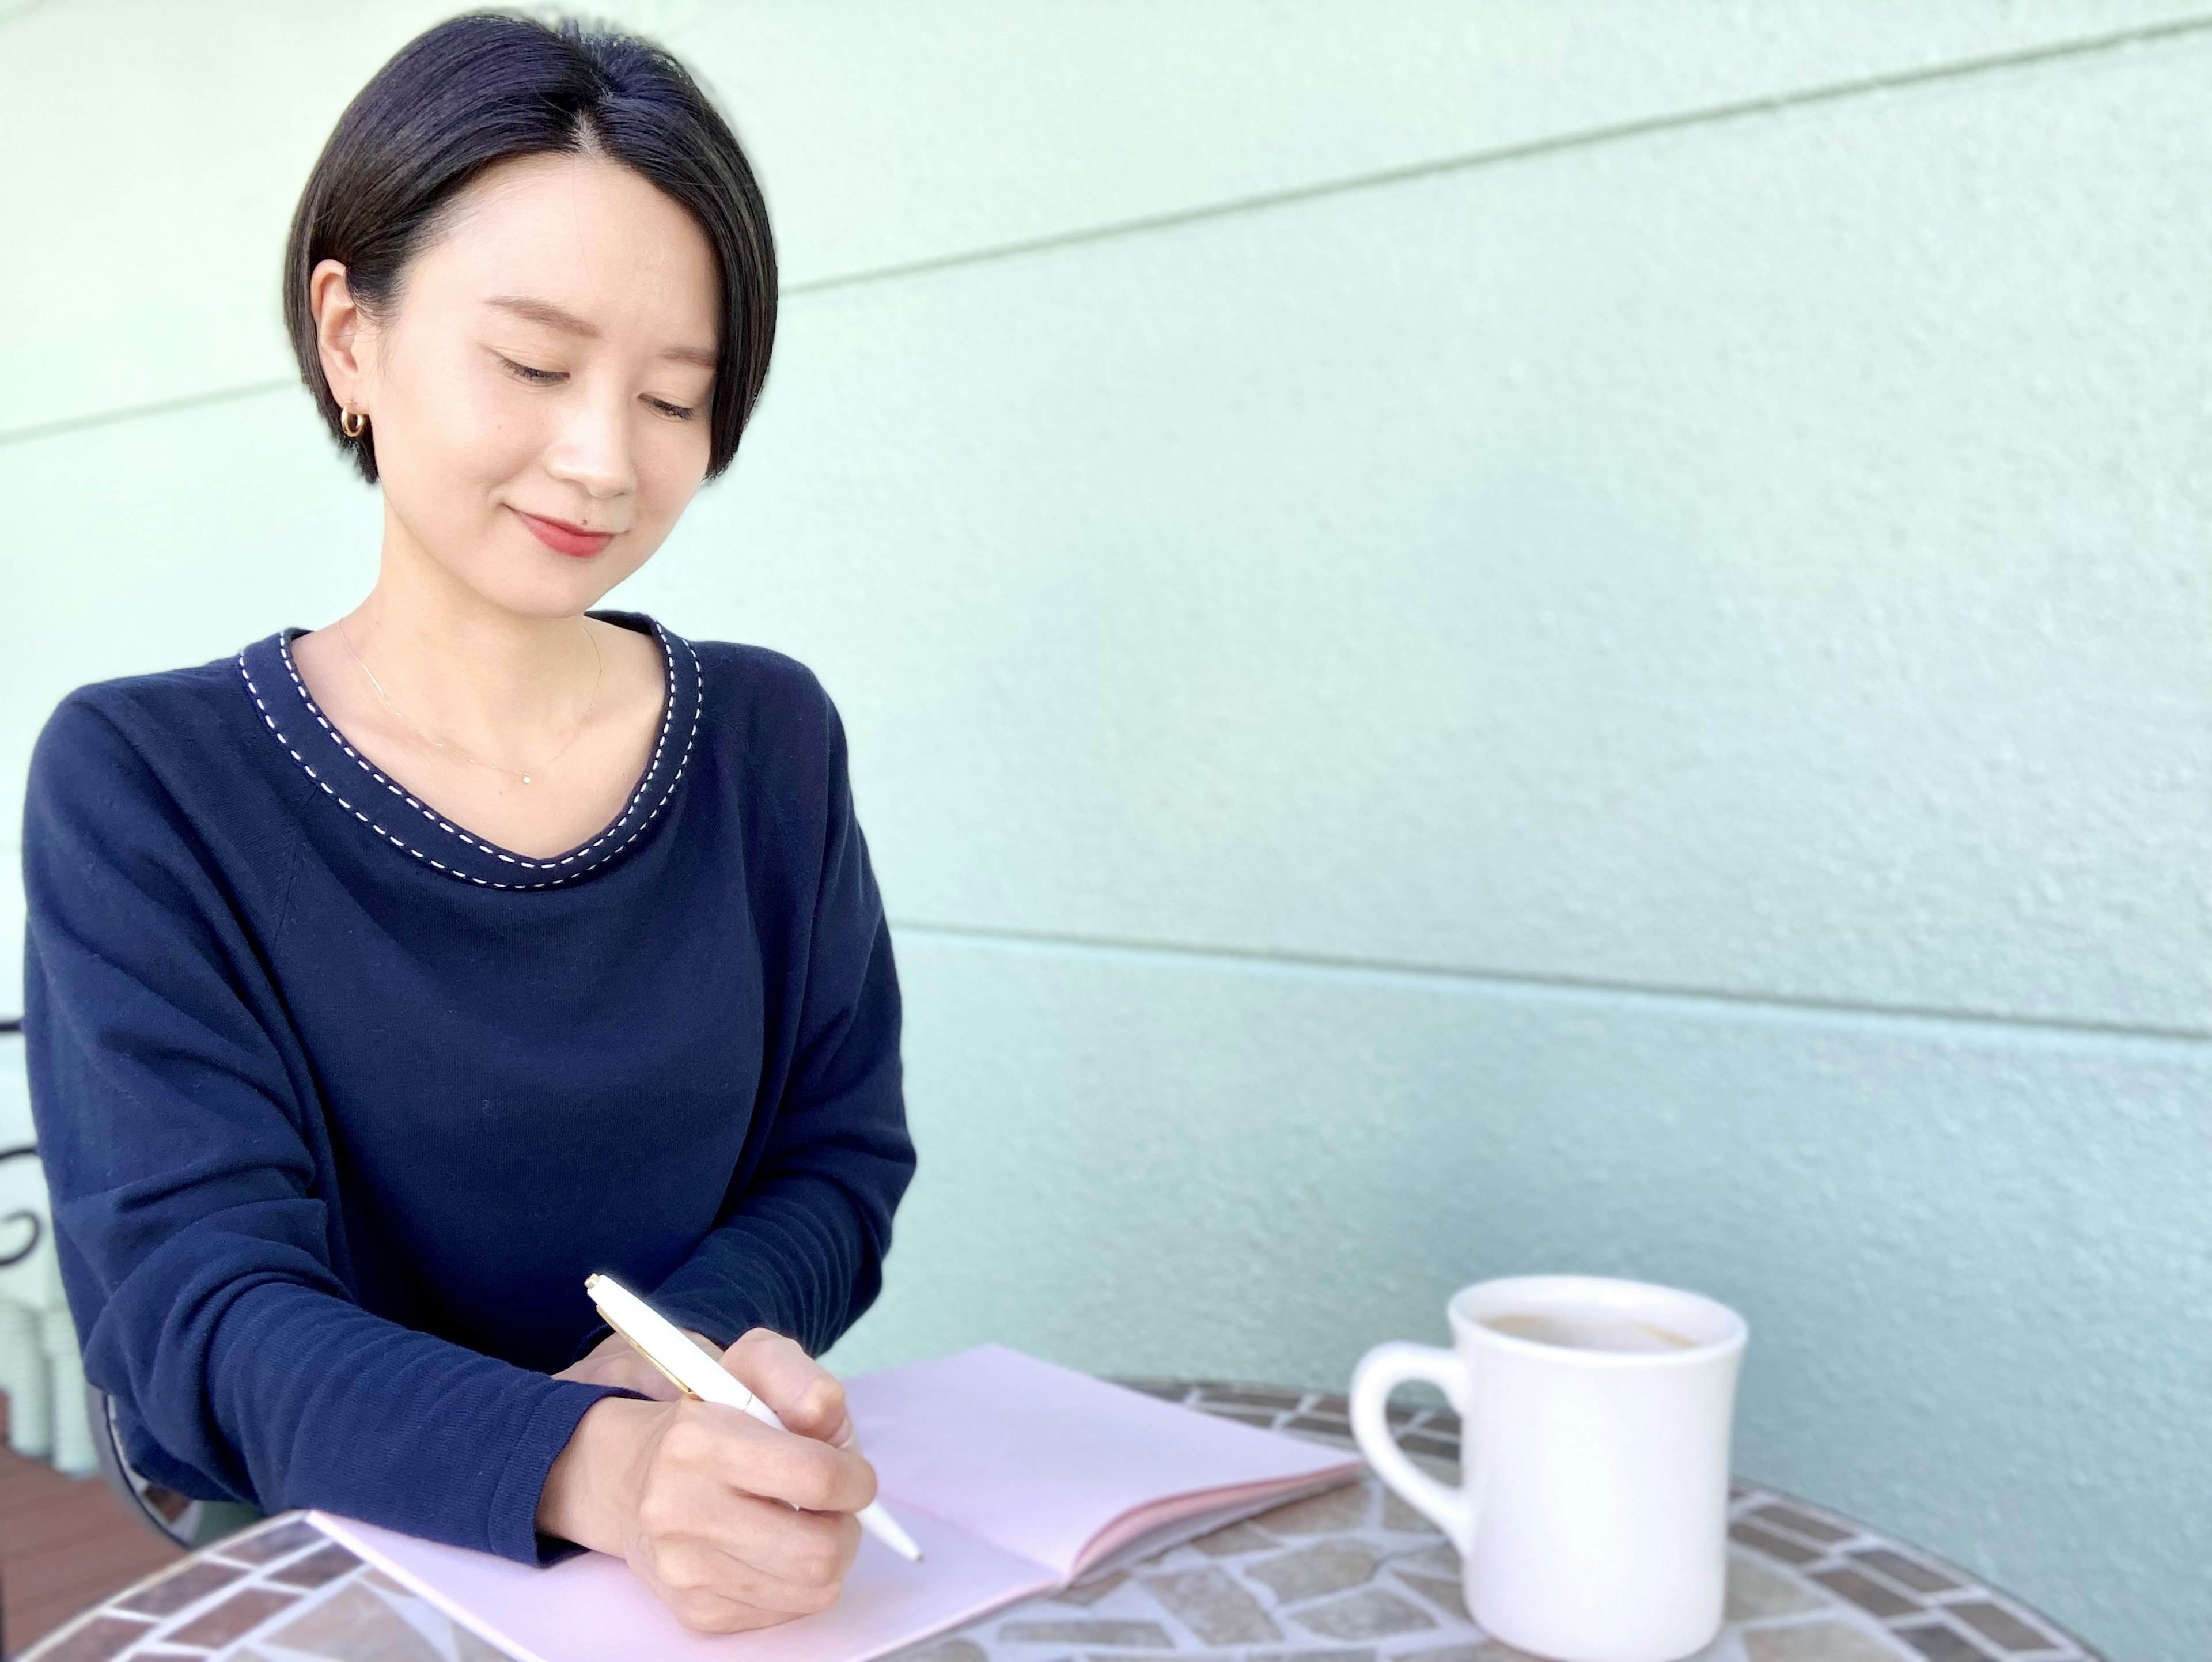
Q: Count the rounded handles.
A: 1